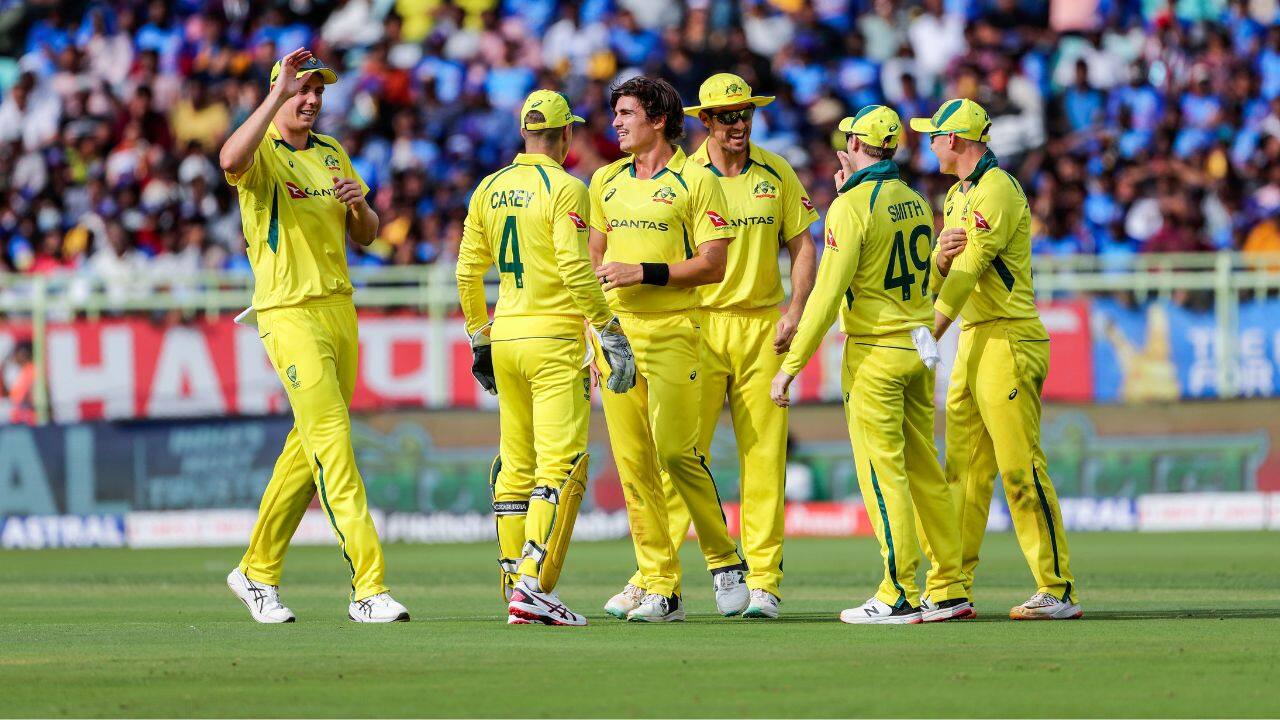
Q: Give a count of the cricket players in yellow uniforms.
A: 6